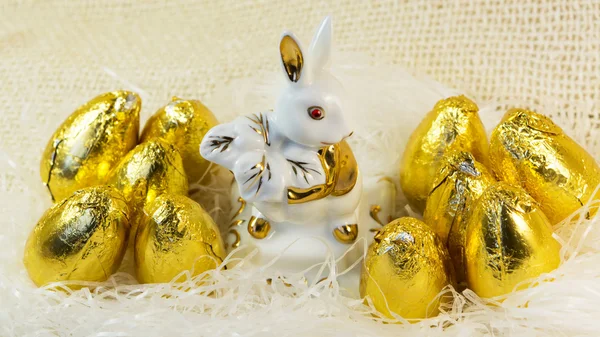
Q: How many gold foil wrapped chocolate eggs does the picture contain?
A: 10